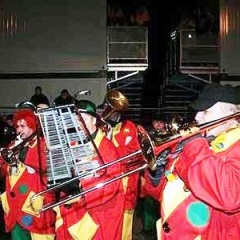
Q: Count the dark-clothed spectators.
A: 2